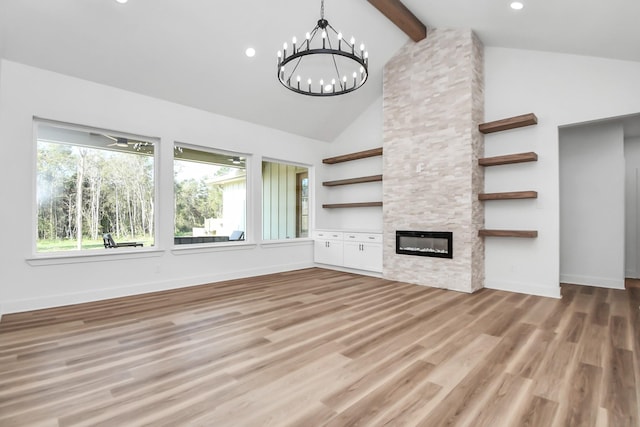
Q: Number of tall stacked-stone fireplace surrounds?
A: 1